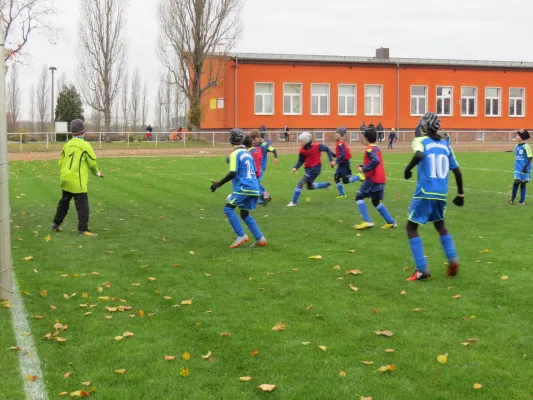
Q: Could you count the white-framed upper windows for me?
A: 10